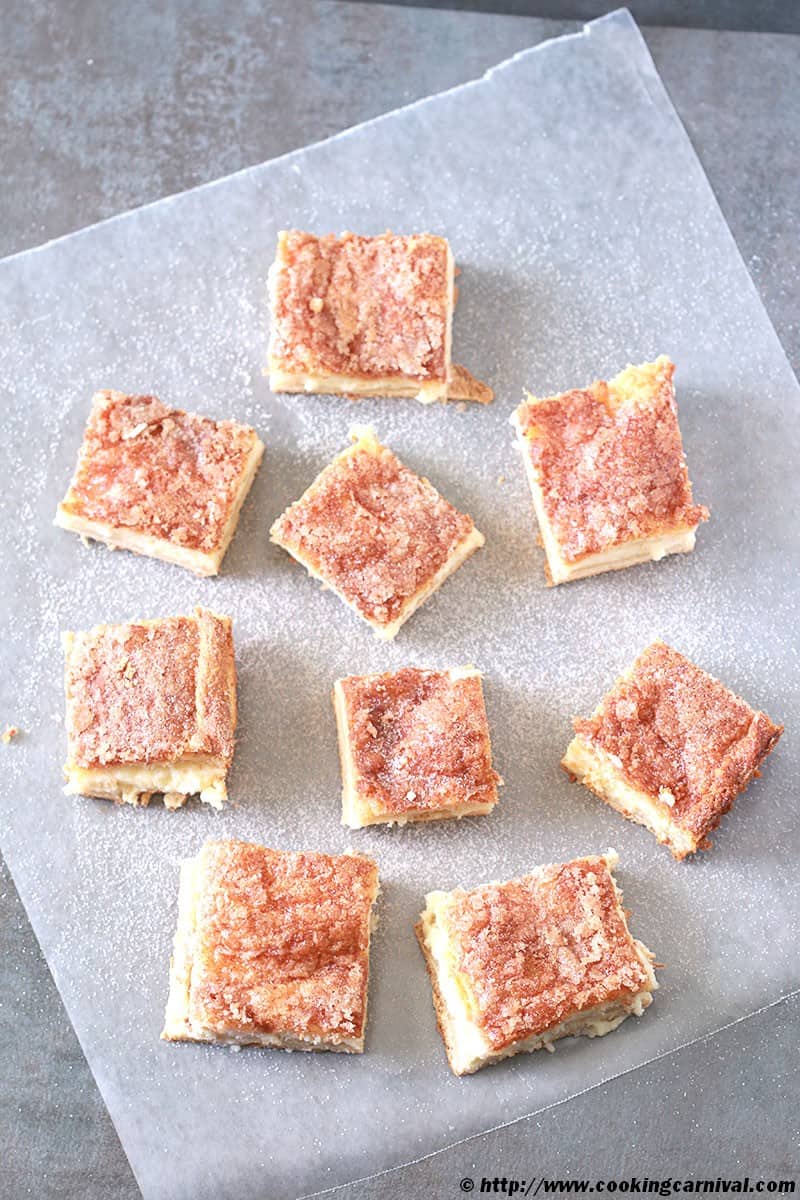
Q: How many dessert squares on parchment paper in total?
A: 9